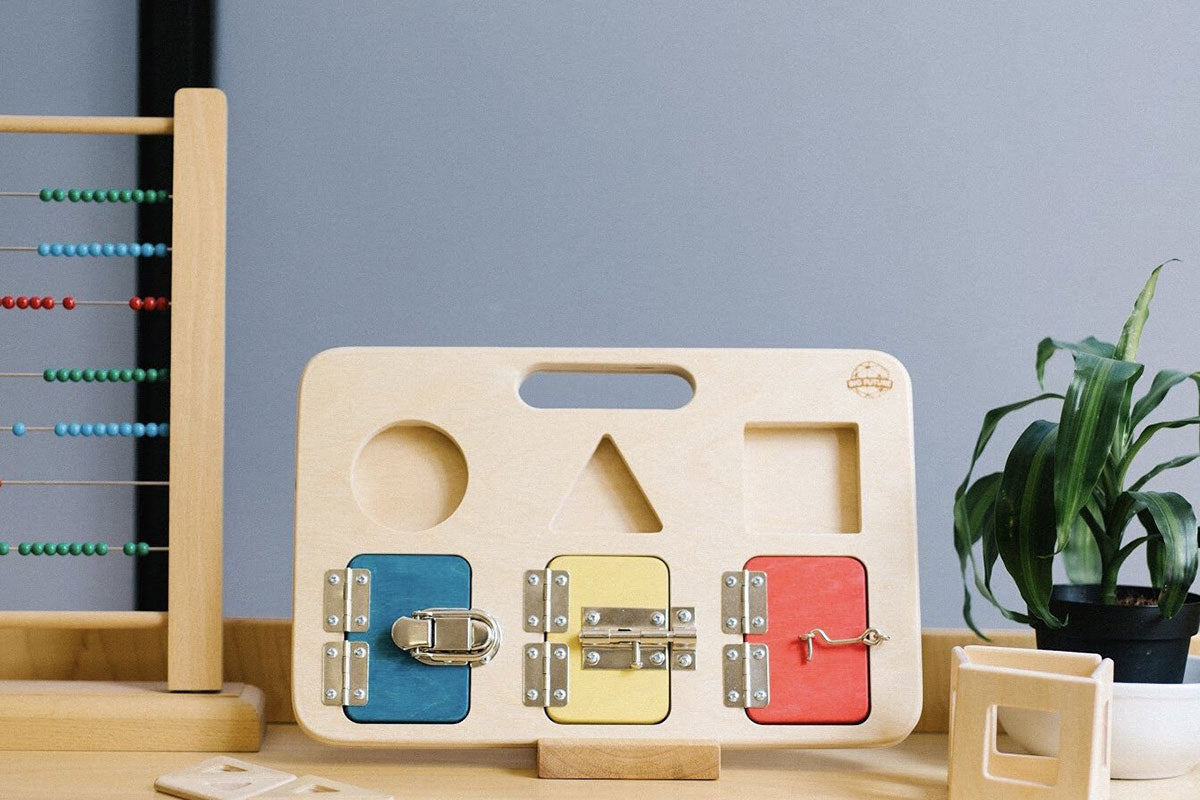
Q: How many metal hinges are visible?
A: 6